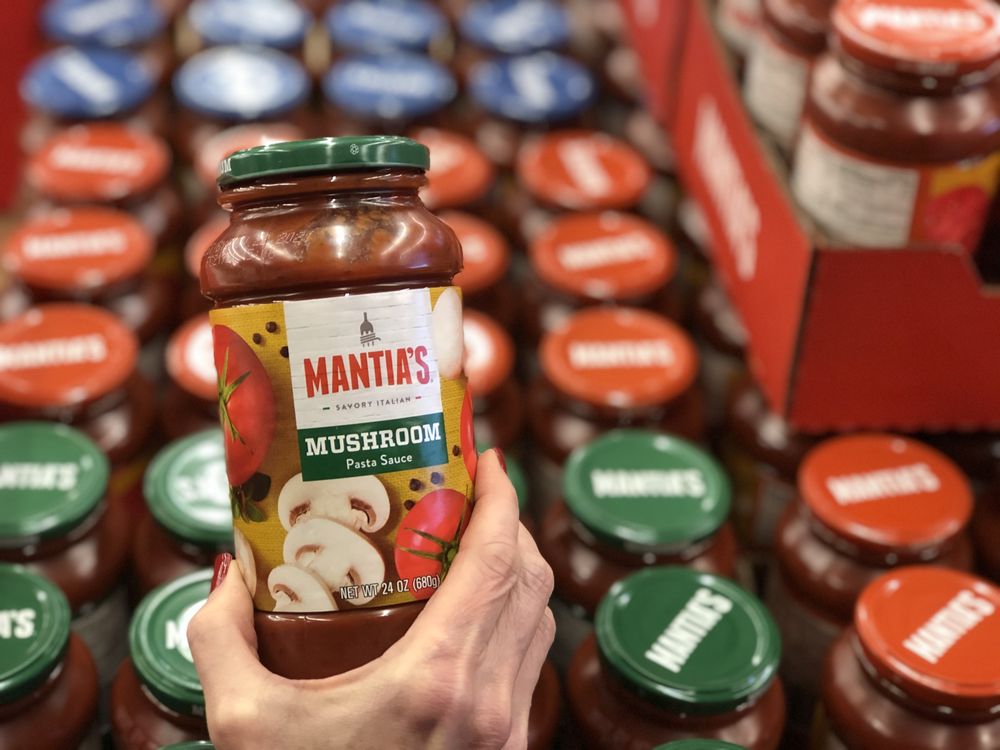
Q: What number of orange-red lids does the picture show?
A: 15